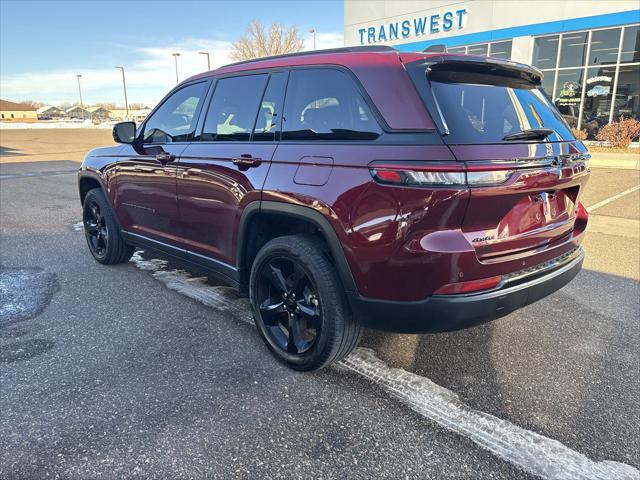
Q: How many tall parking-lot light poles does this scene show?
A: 5